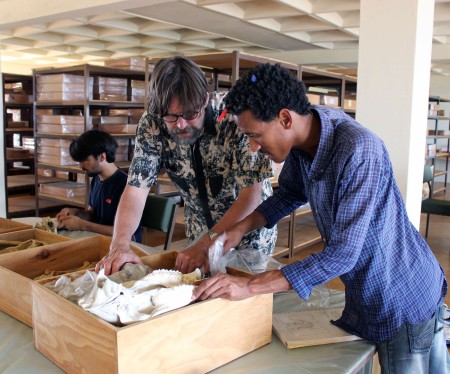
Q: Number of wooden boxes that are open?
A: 4